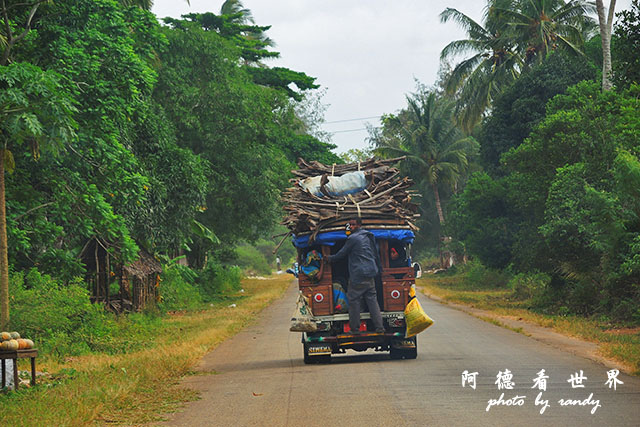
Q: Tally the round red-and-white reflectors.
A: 2